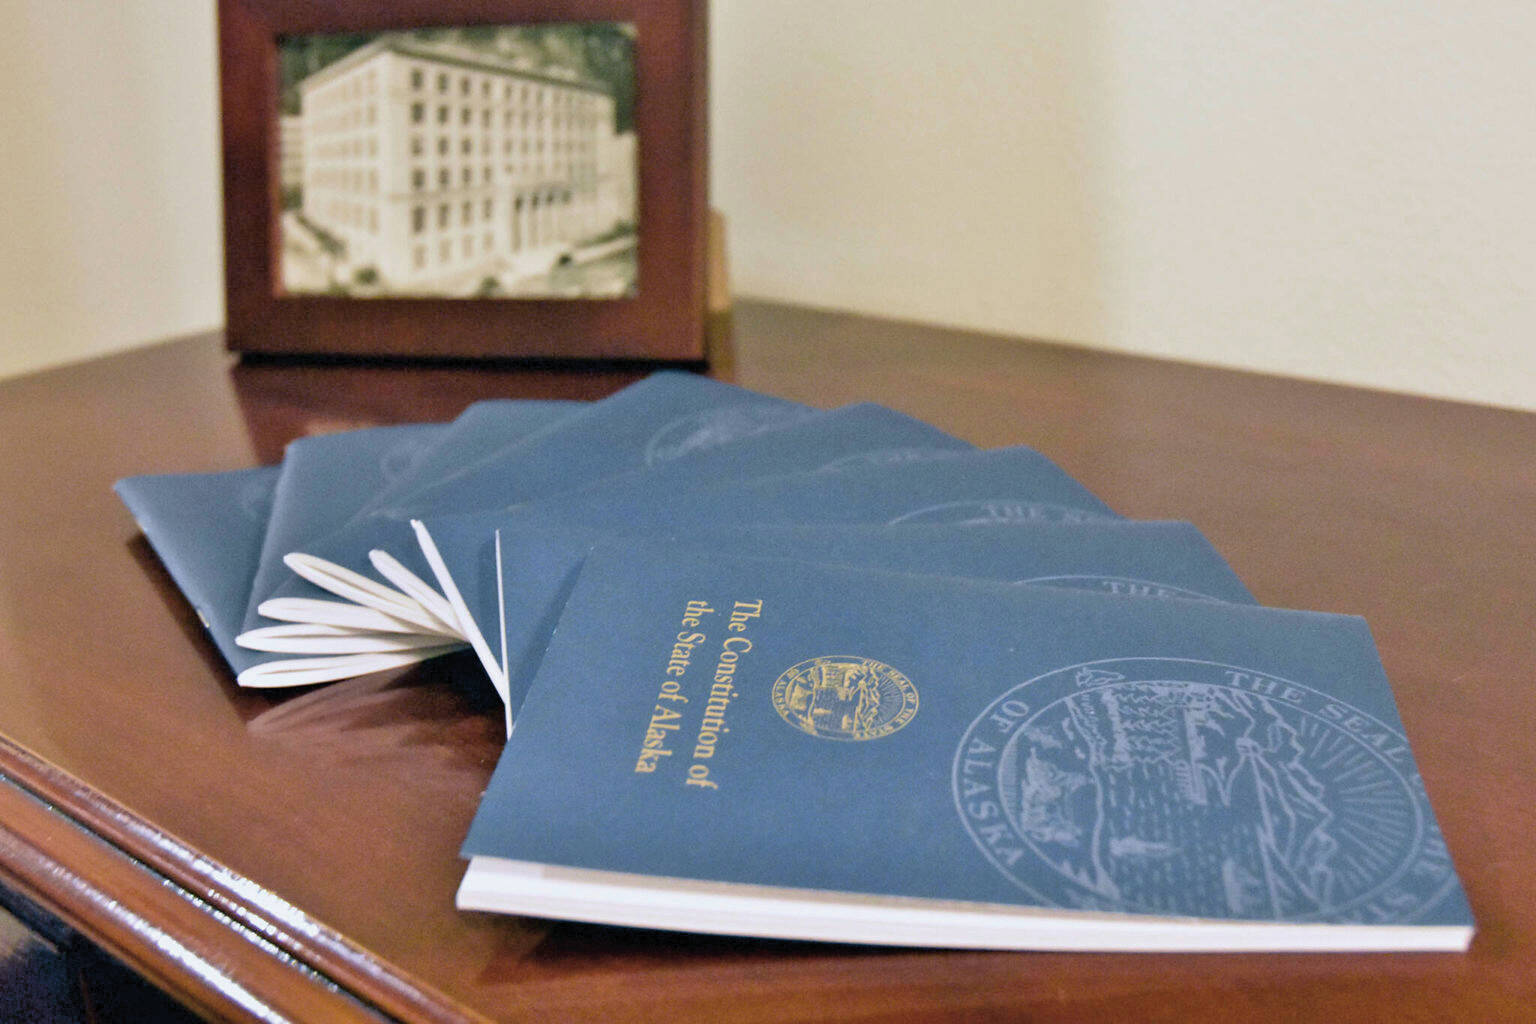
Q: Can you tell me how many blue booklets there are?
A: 8